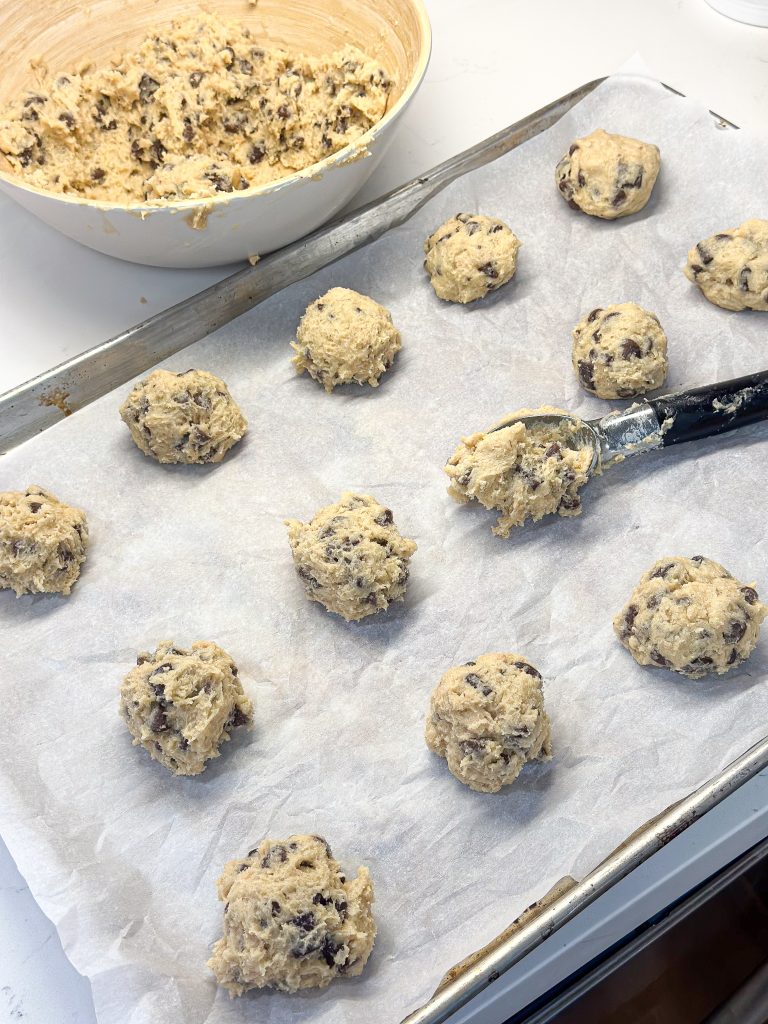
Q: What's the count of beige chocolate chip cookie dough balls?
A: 12